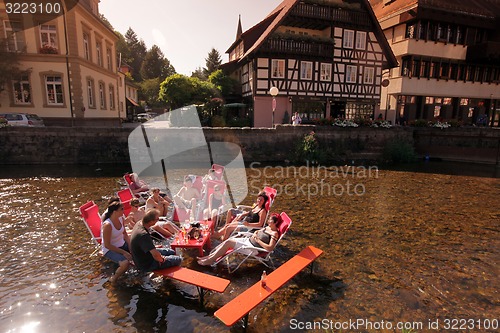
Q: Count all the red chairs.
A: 8